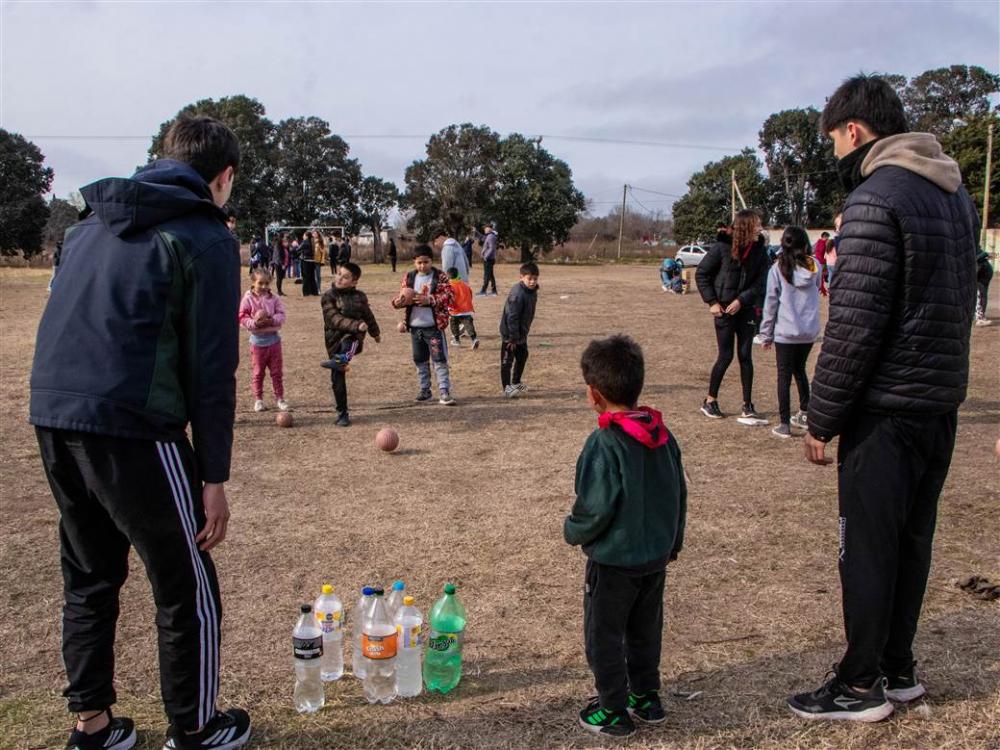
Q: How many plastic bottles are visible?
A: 7